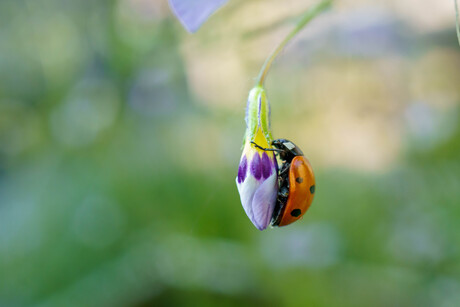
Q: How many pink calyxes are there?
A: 0